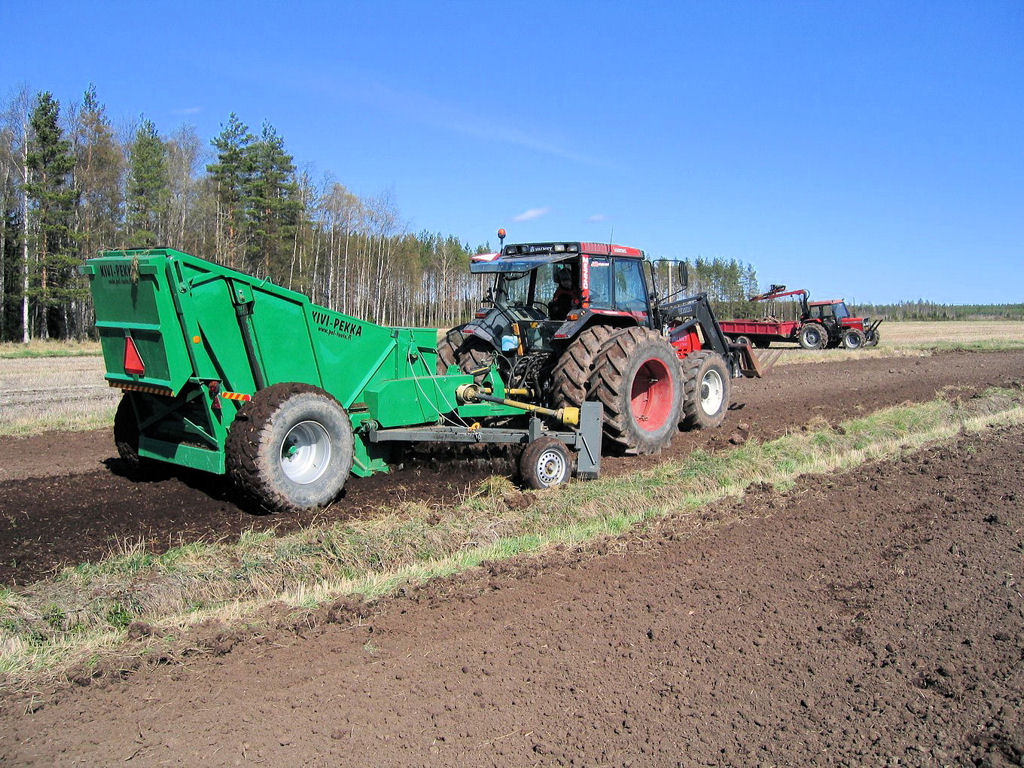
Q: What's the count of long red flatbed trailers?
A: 1